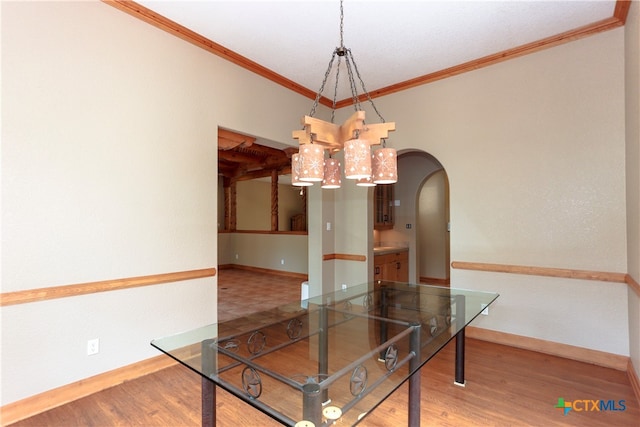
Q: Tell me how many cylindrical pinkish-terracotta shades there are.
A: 6